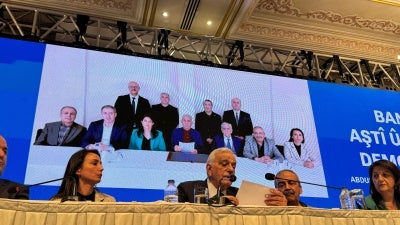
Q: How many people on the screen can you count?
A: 11